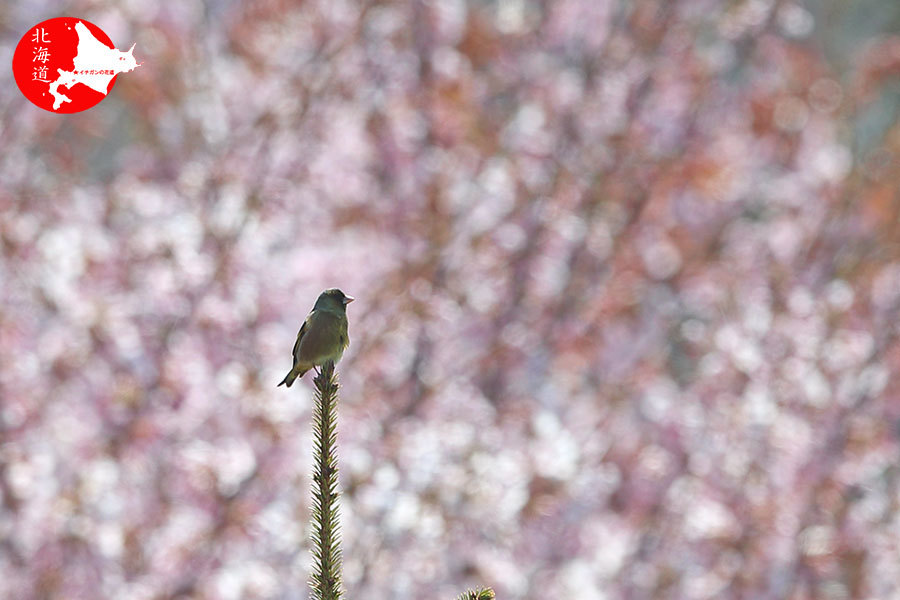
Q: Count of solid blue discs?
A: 0